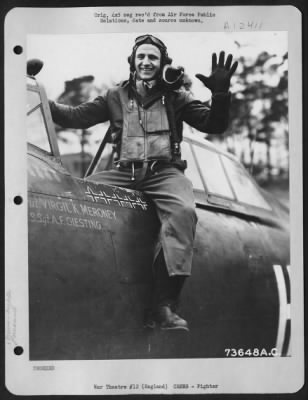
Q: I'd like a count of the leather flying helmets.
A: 1